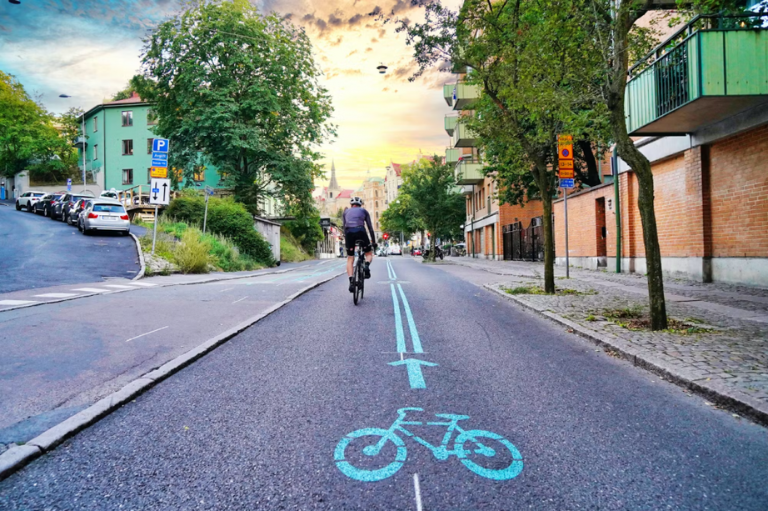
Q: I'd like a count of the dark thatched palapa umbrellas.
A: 0